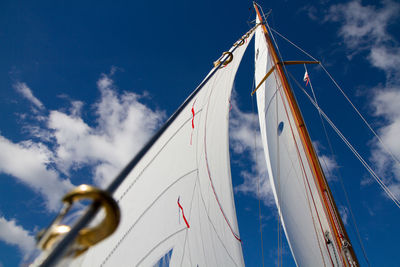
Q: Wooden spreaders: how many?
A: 2